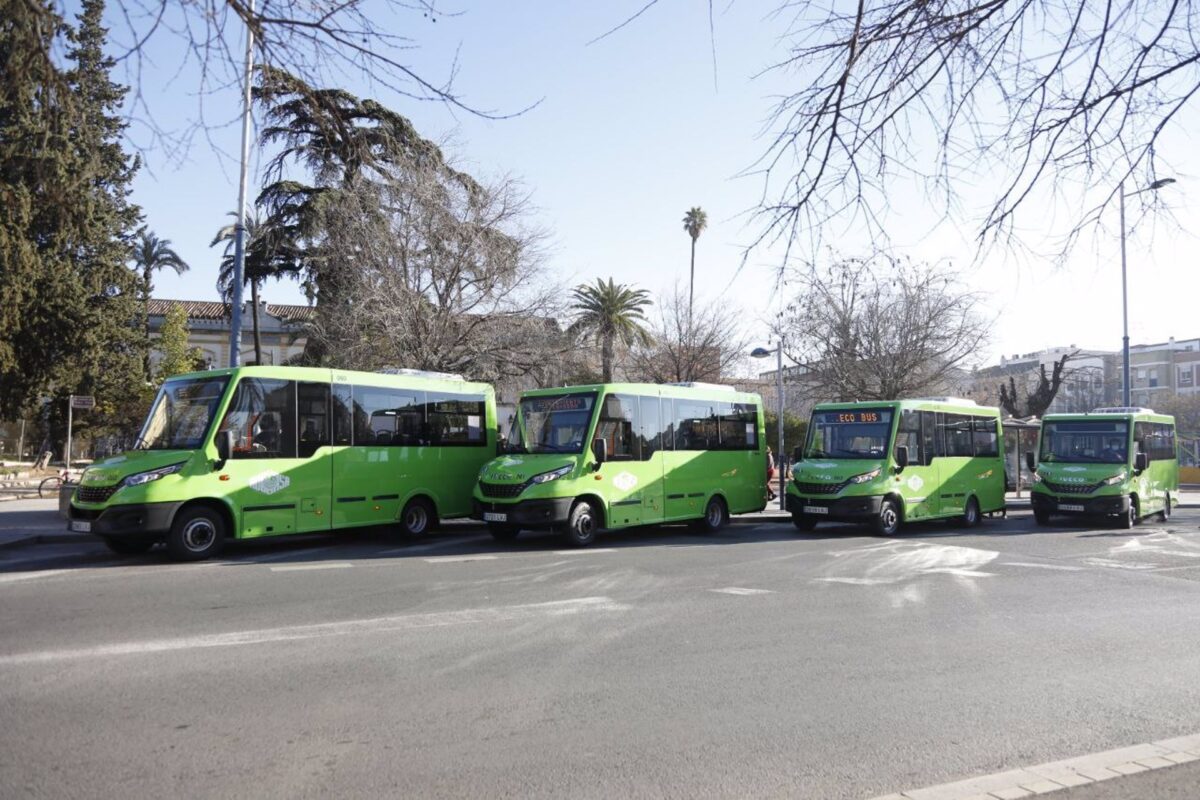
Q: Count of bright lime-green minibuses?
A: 4